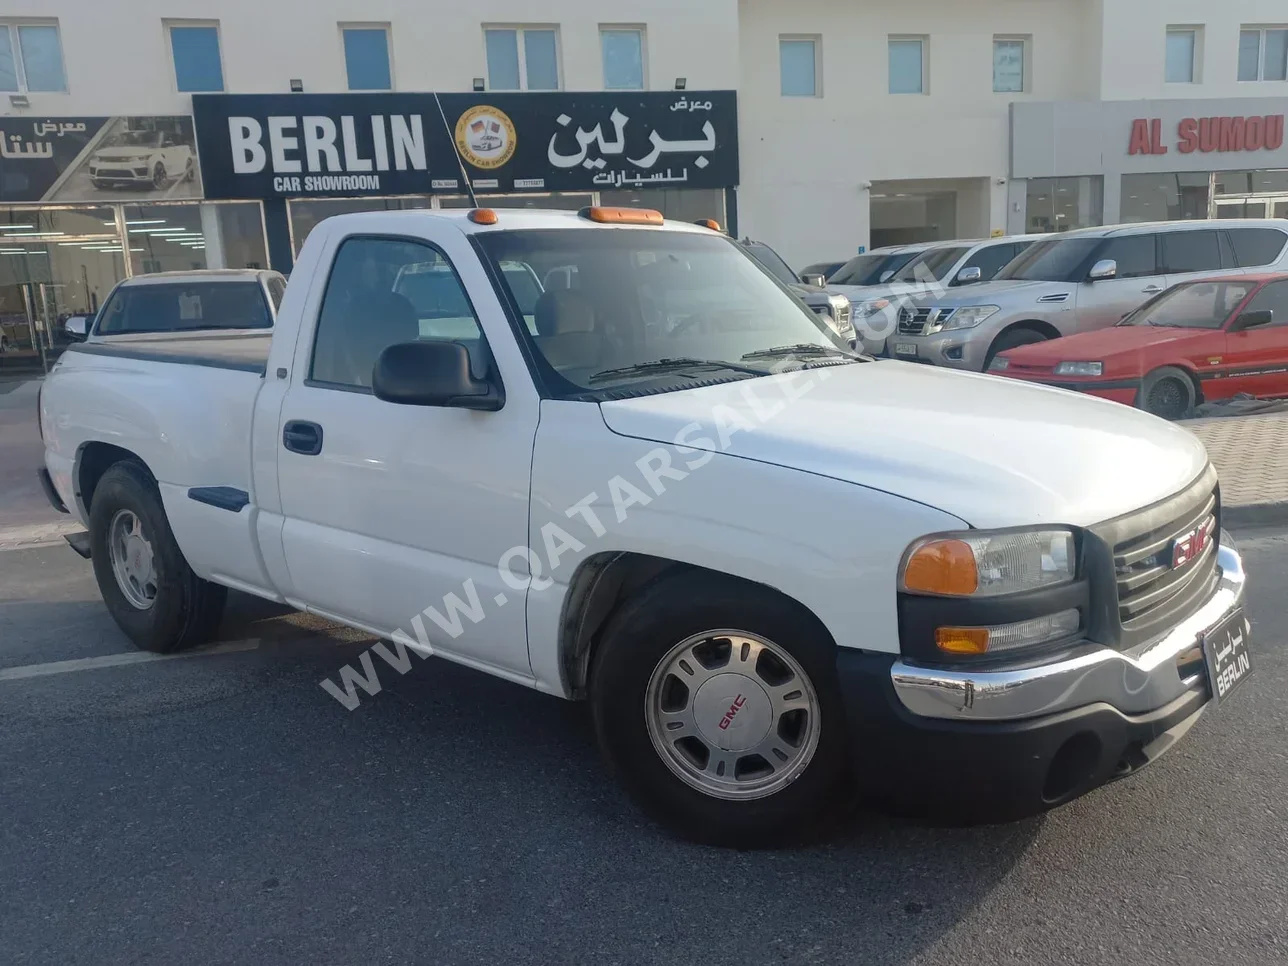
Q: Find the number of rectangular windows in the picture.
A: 10